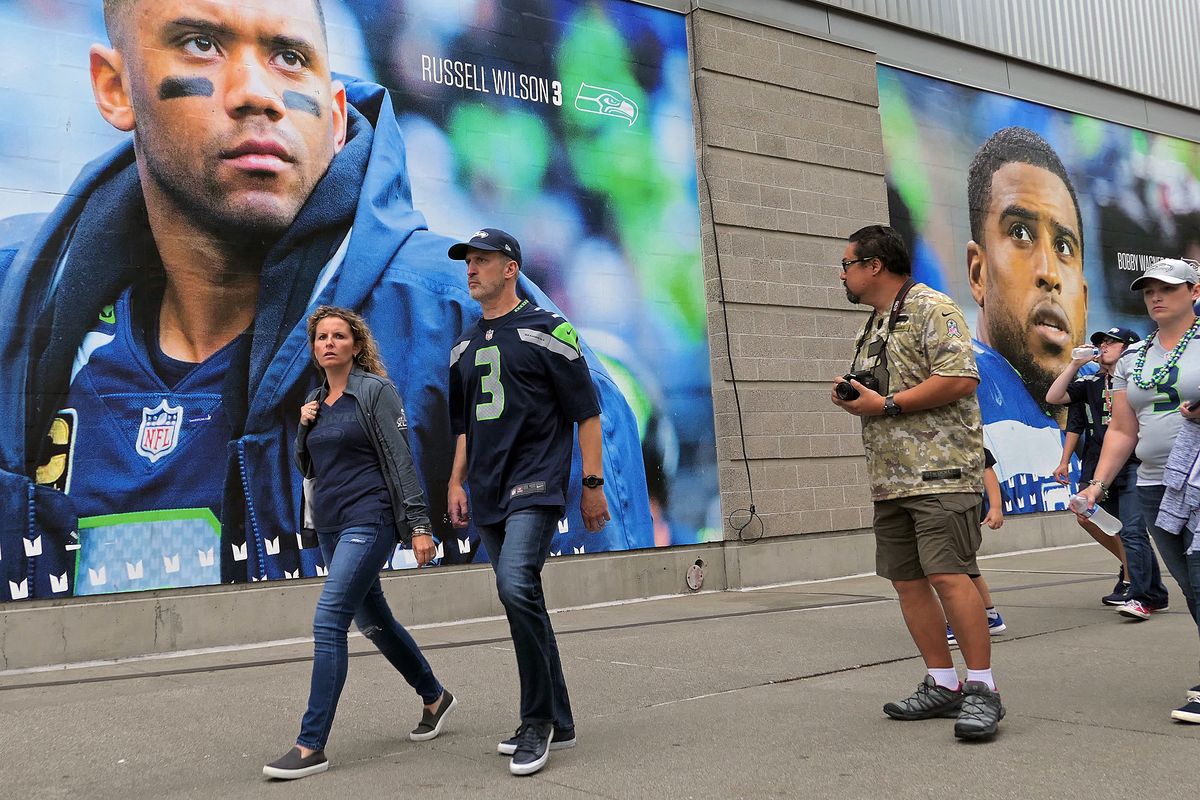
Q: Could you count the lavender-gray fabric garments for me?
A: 1